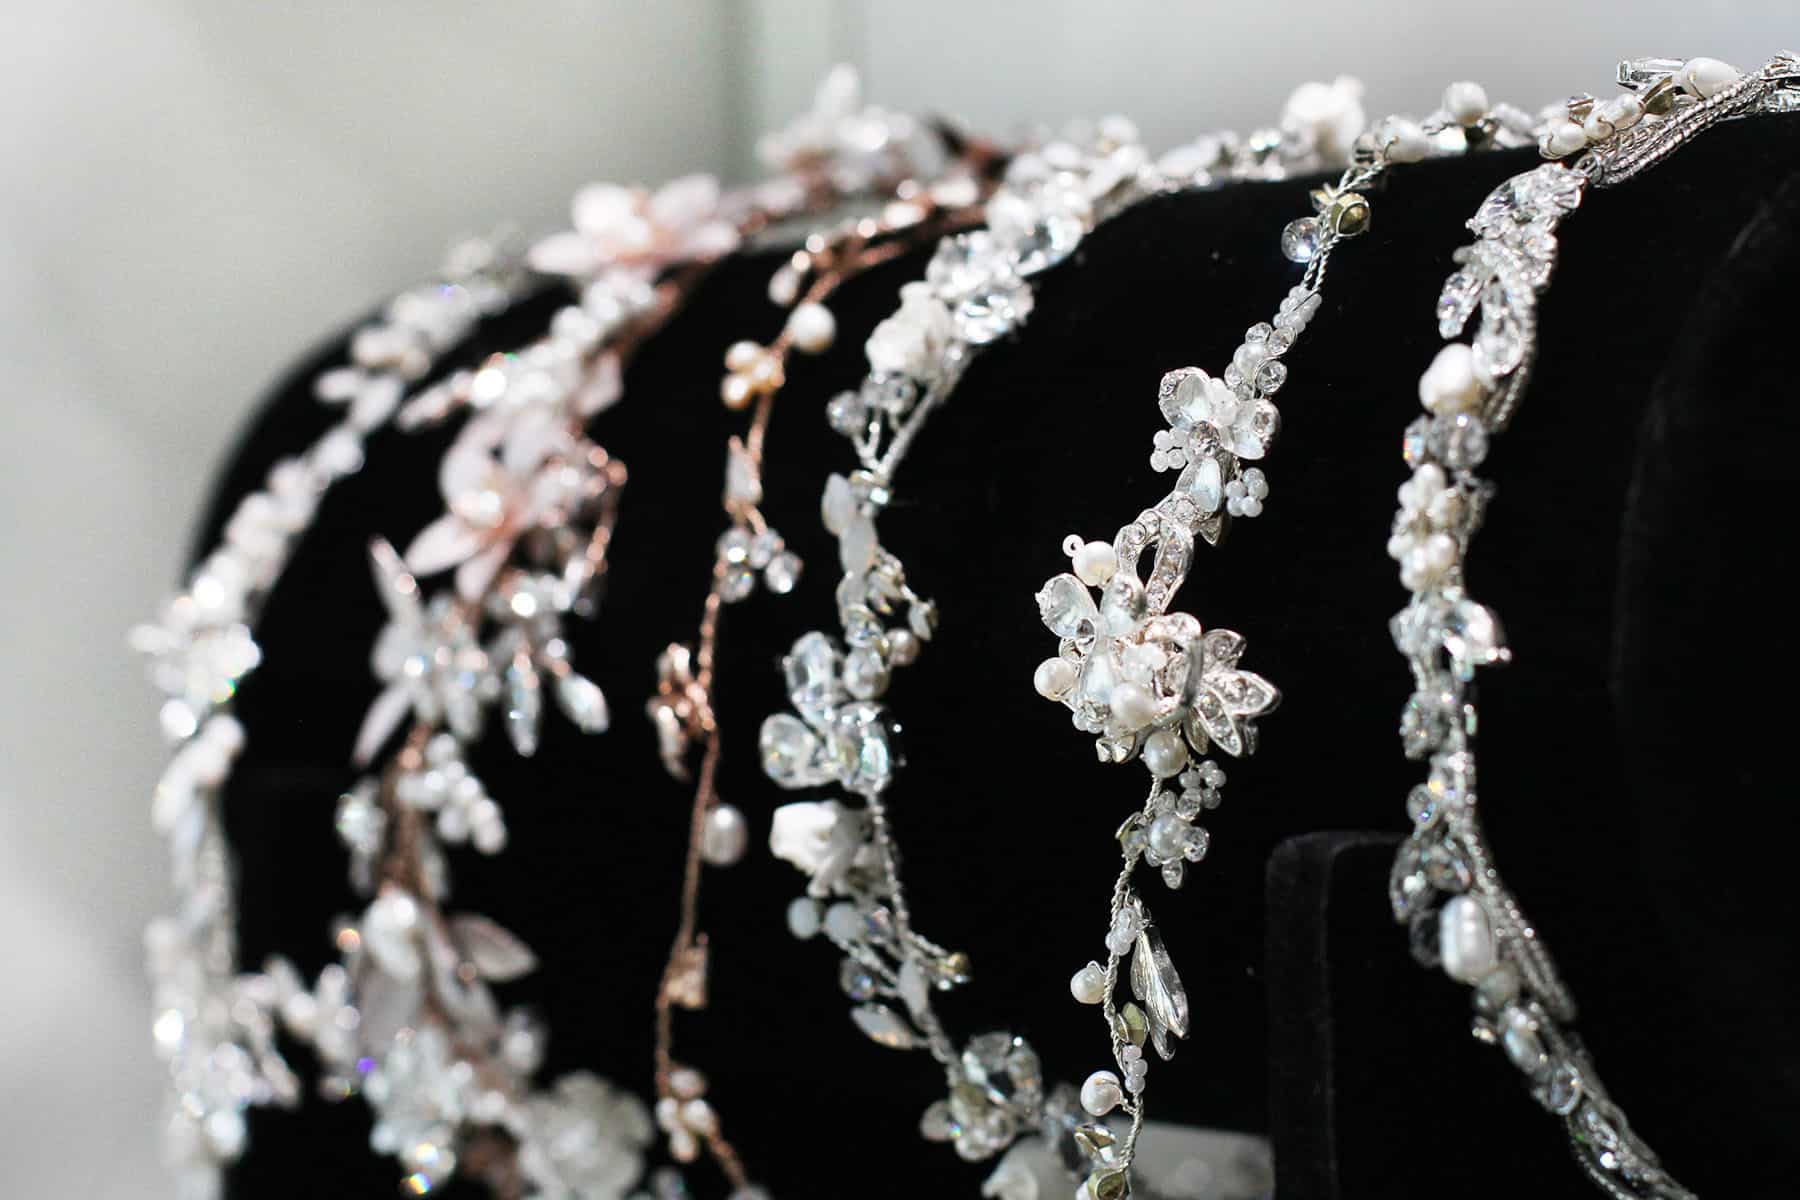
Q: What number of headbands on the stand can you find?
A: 6